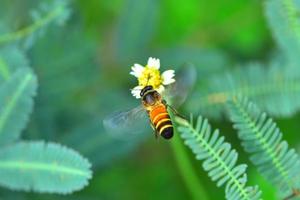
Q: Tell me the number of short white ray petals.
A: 5